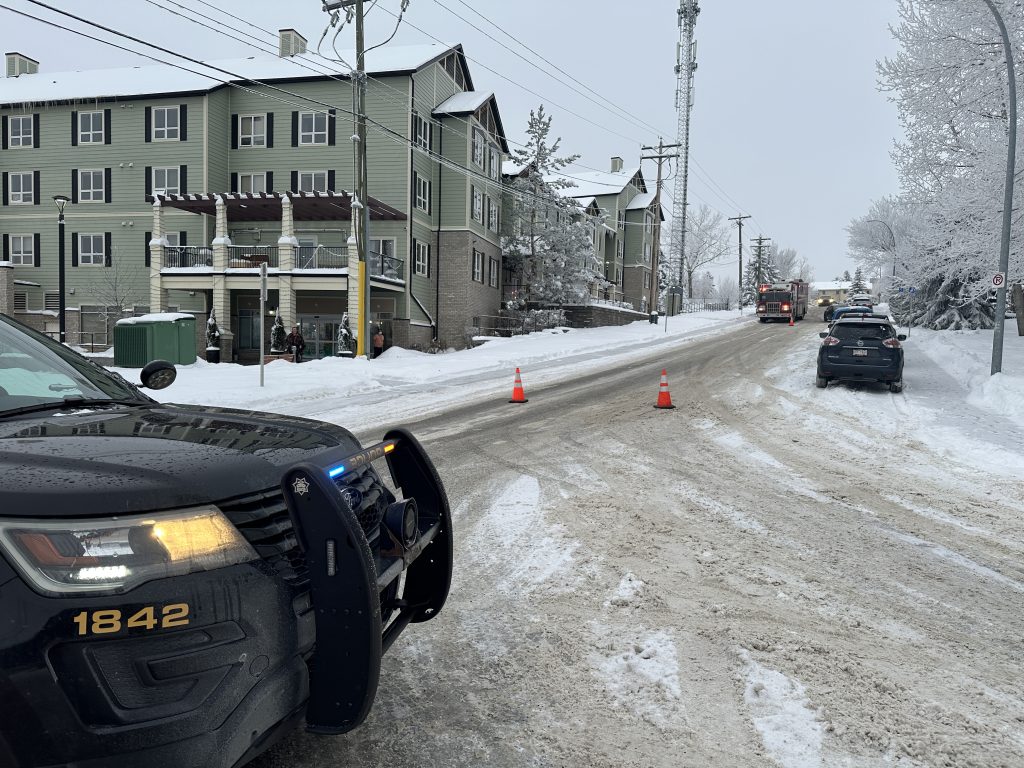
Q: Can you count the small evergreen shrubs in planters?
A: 3